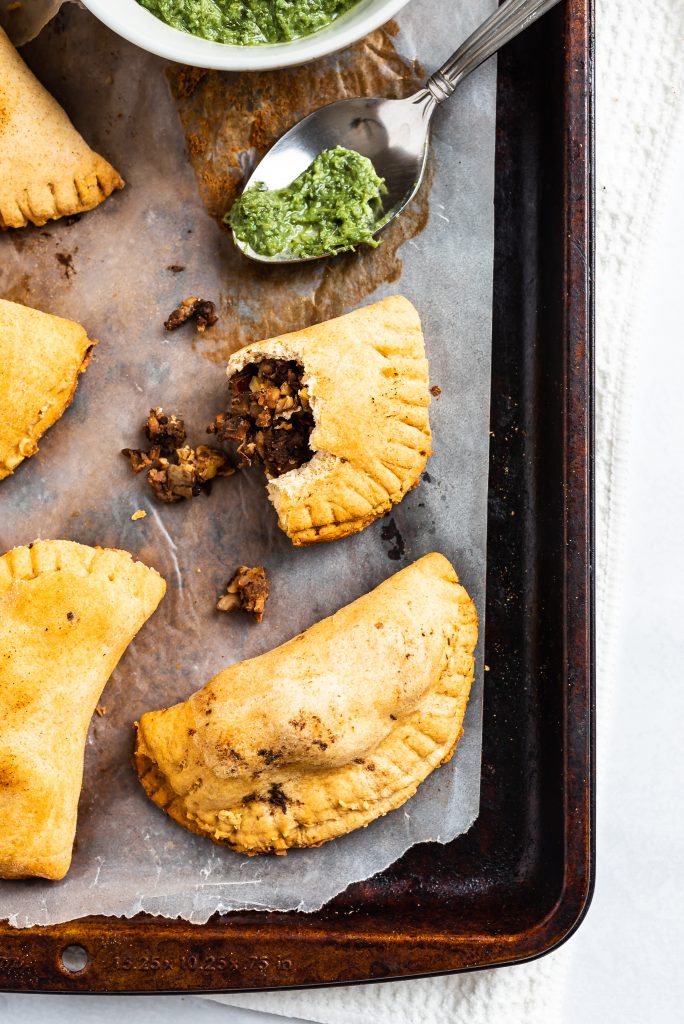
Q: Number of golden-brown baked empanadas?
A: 5